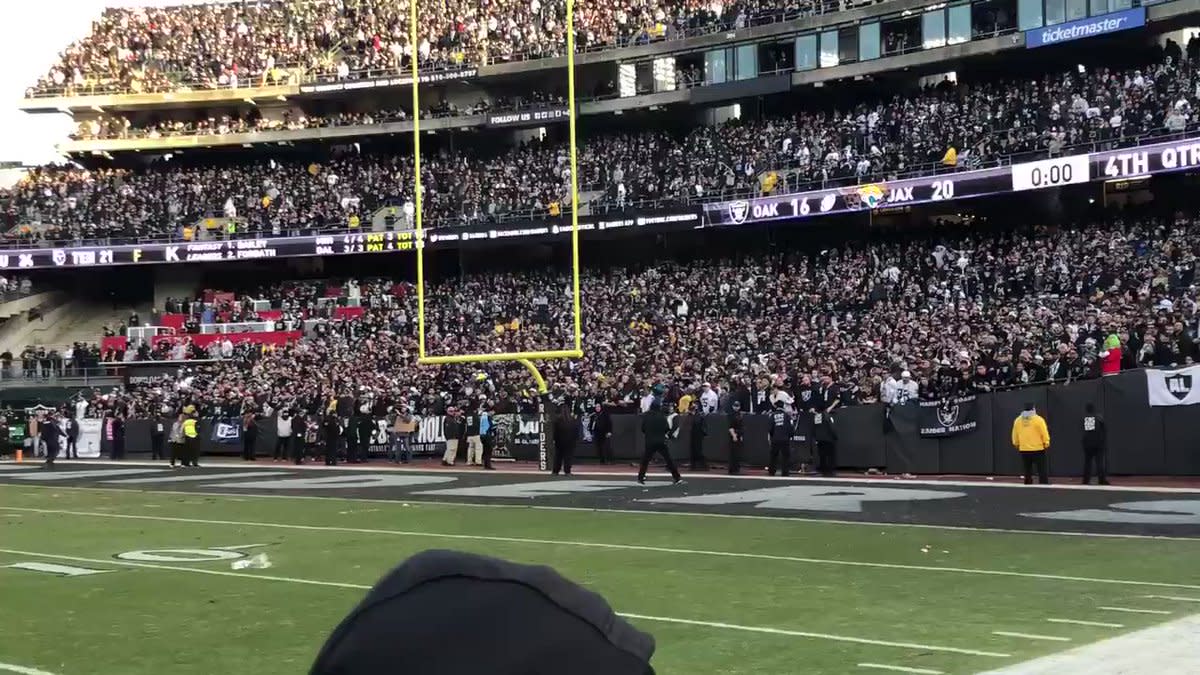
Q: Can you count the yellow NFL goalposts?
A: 1